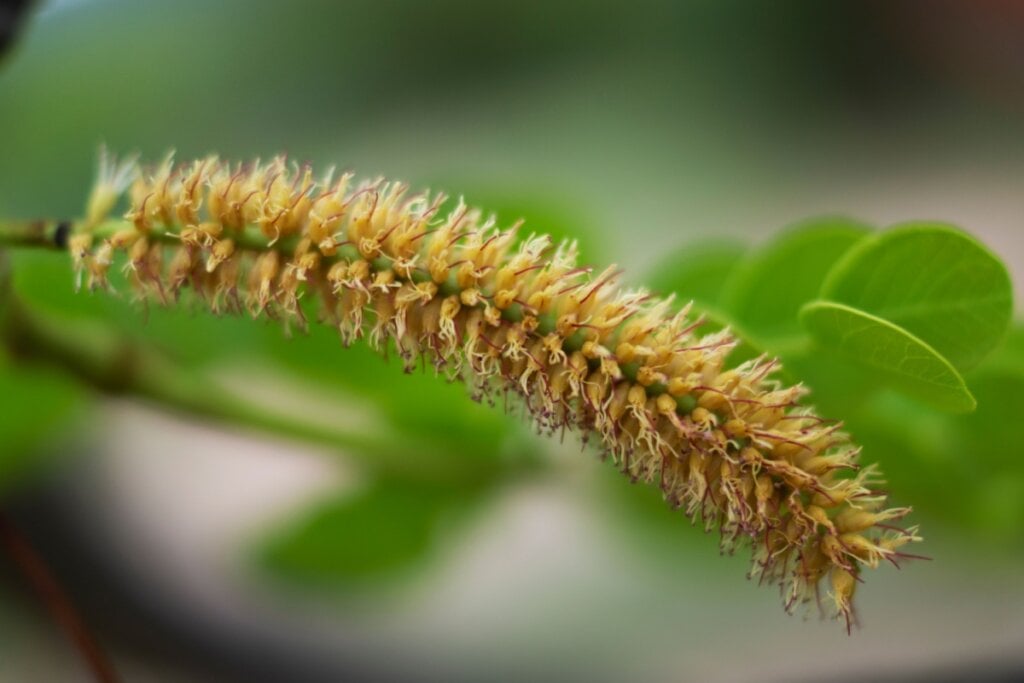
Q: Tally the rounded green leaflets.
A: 4